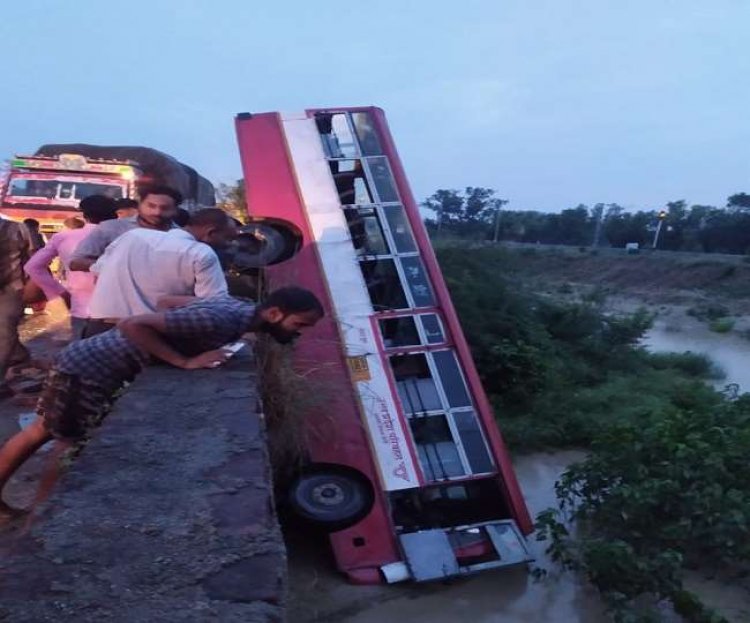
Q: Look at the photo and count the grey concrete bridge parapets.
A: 1